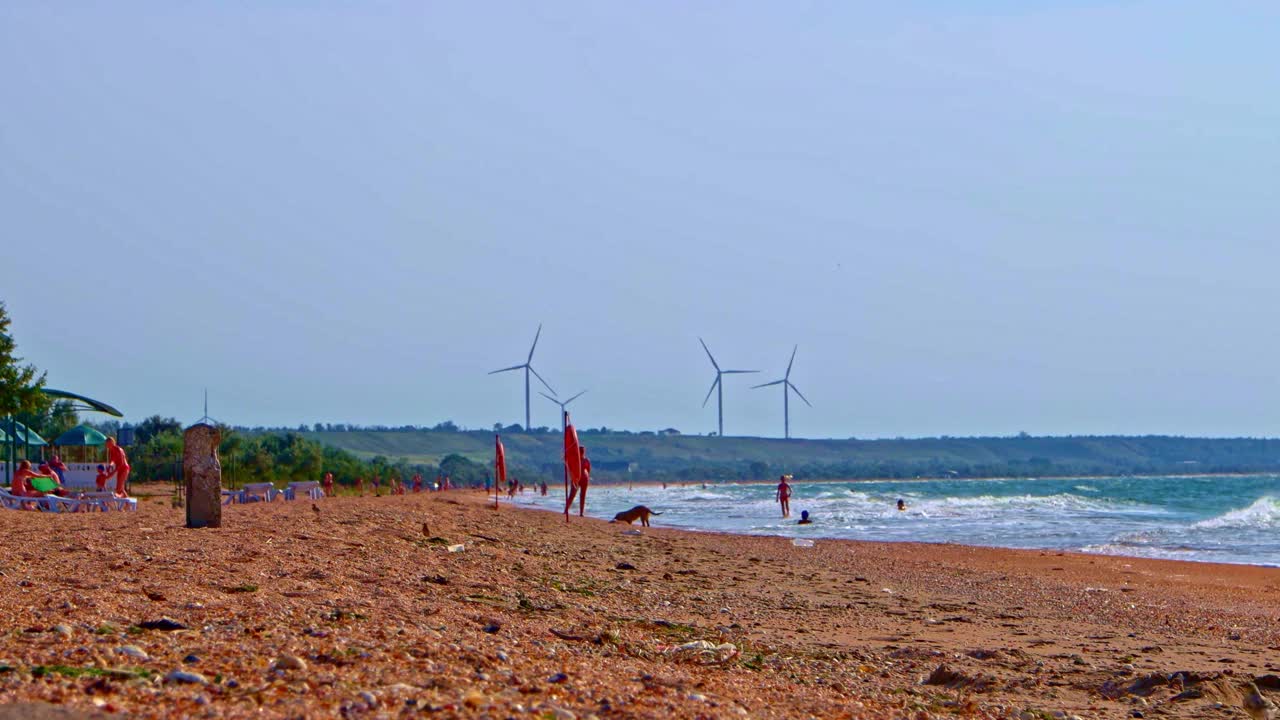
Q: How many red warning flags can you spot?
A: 2